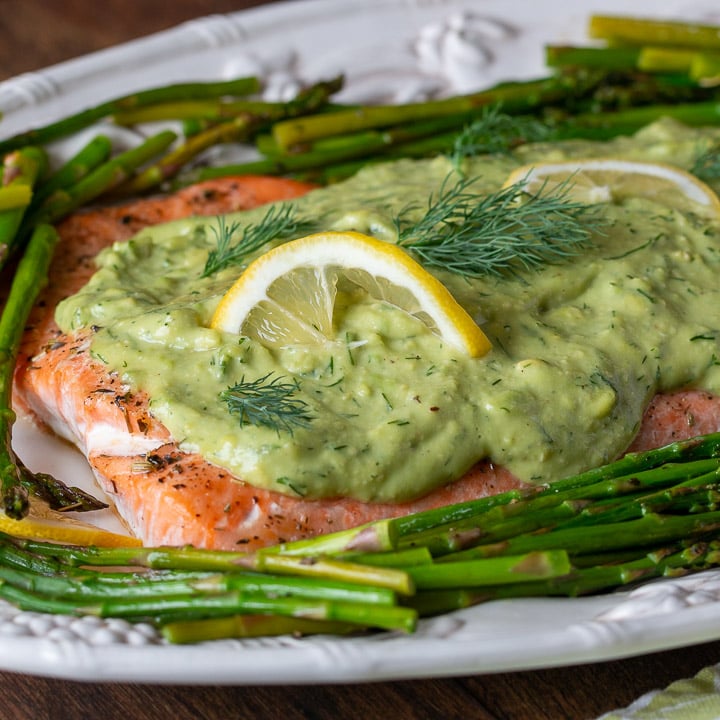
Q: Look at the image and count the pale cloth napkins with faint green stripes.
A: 1